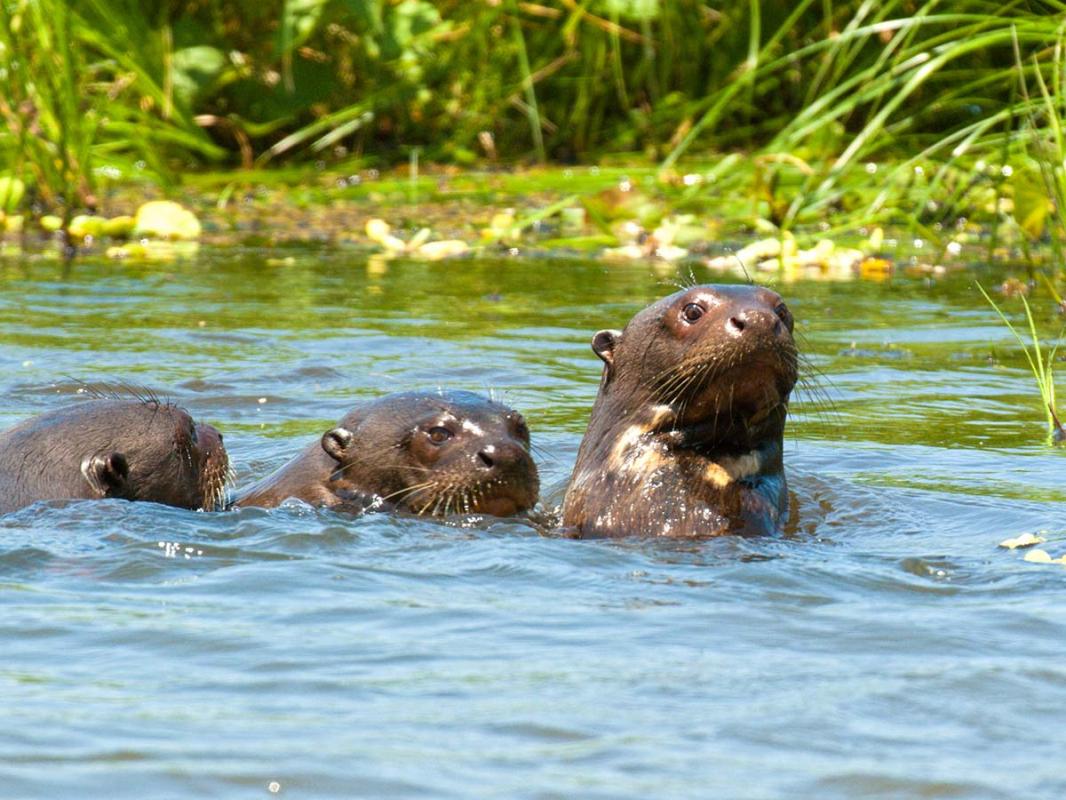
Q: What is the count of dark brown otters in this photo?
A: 3